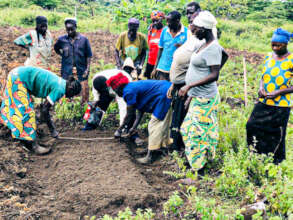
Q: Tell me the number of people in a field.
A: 11